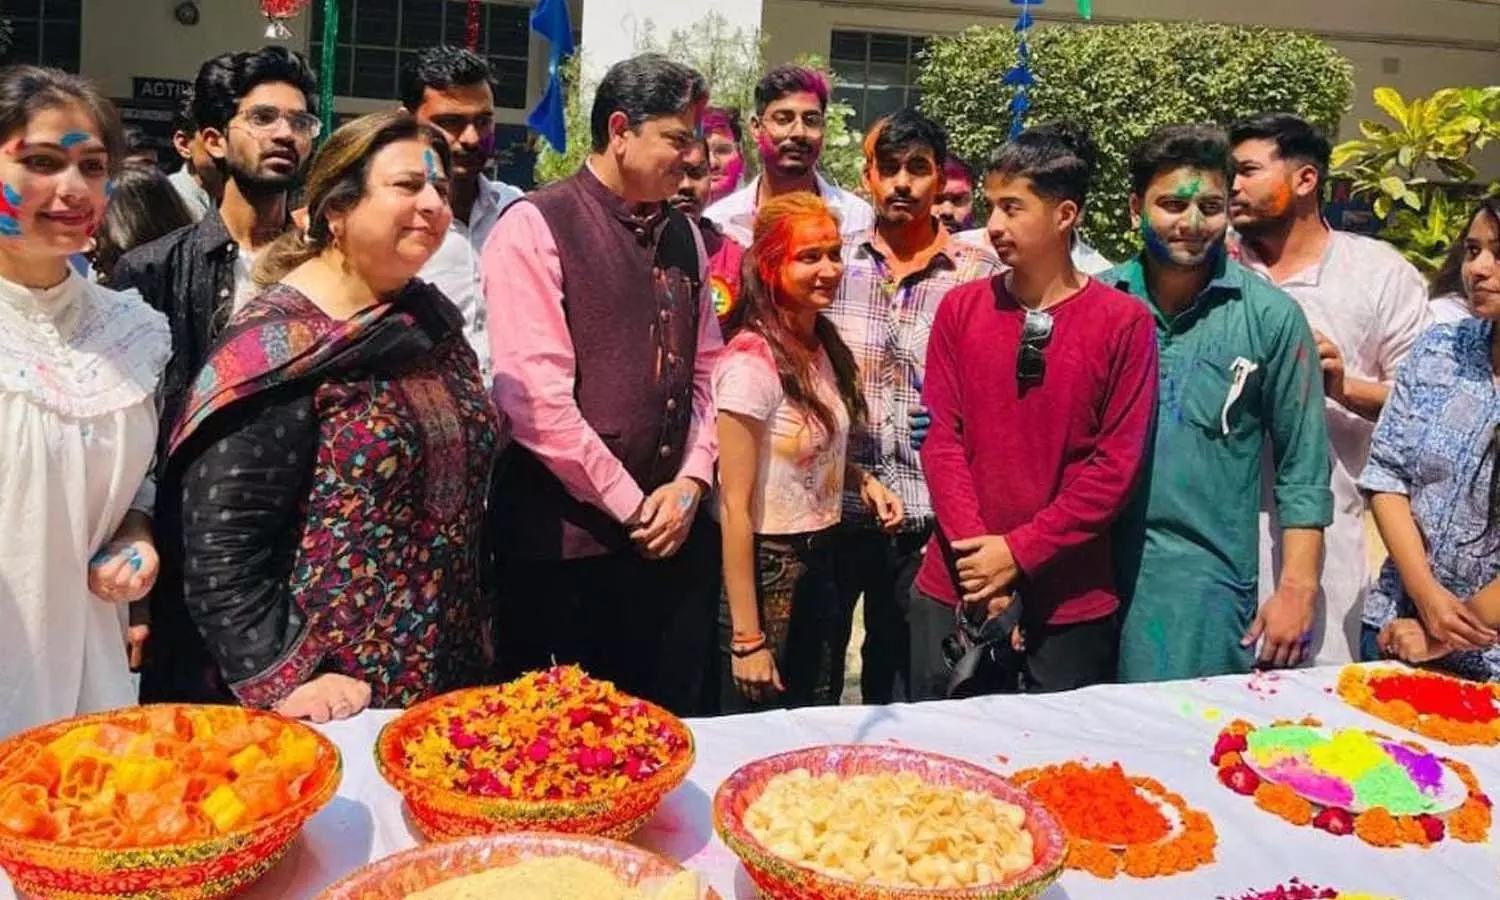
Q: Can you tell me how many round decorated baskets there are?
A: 4